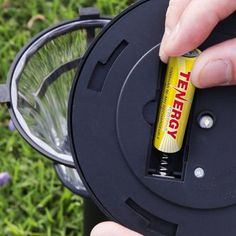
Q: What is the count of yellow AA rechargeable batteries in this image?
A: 1